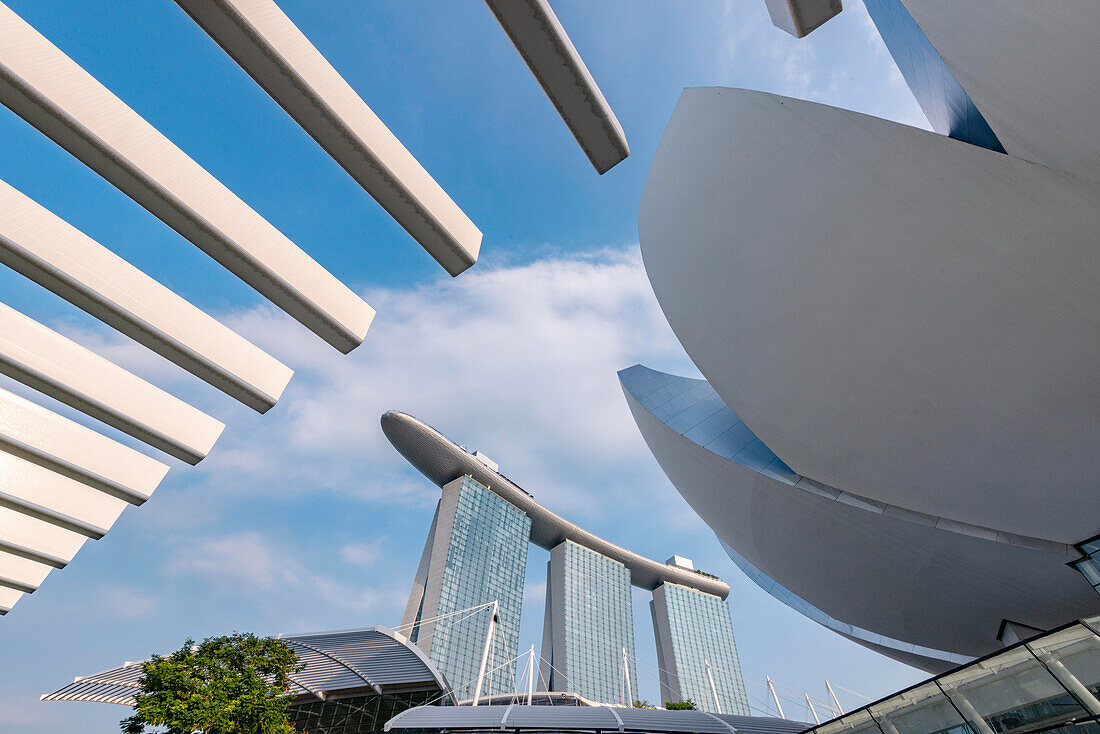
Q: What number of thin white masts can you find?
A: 7